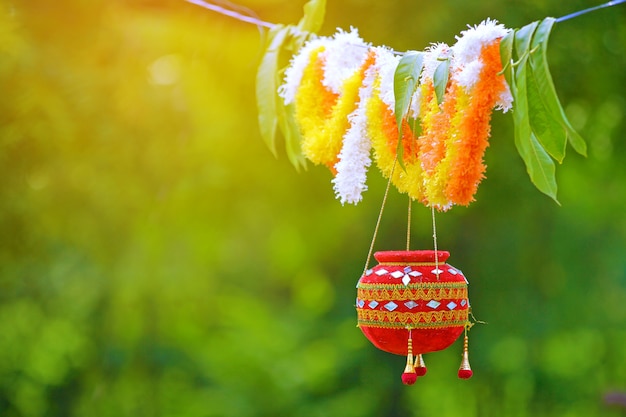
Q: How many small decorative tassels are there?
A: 3